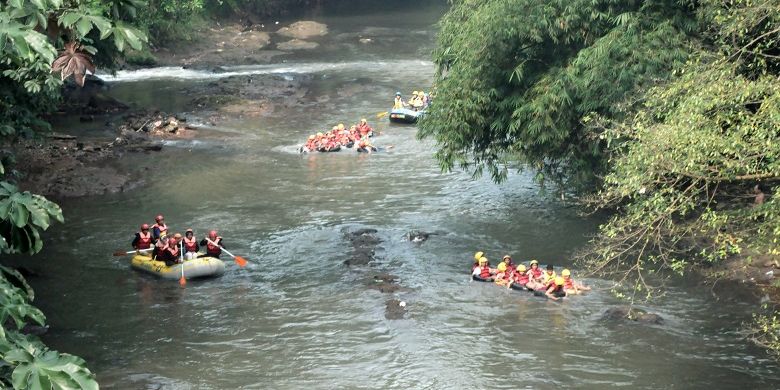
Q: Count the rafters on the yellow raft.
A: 7